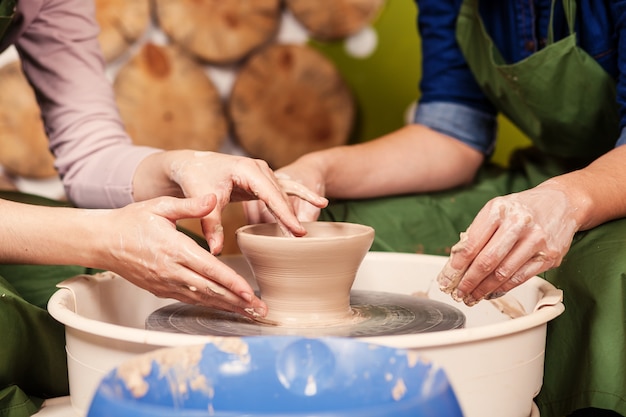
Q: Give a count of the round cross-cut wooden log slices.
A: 6